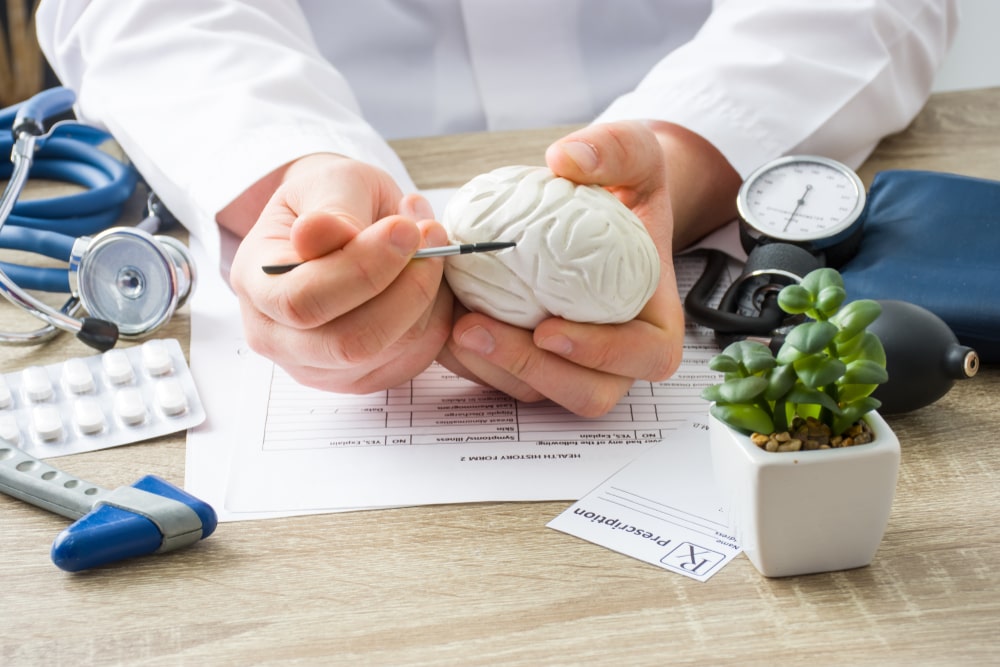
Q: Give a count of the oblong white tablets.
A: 10